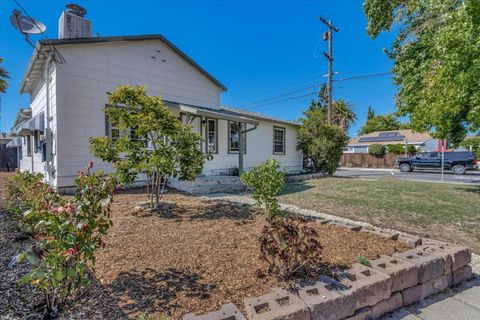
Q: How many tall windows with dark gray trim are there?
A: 3